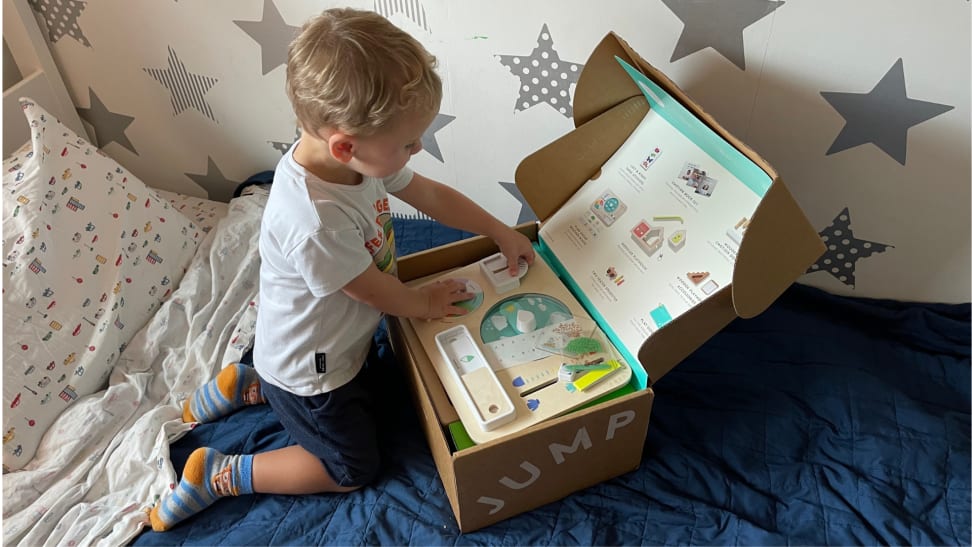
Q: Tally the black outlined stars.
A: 0